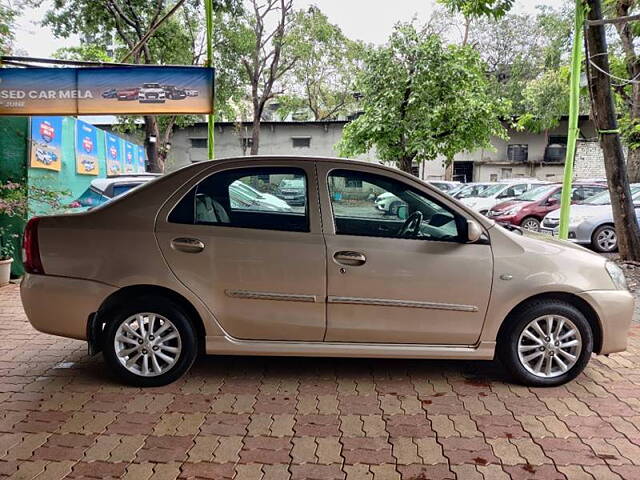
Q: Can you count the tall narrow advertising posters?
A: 5